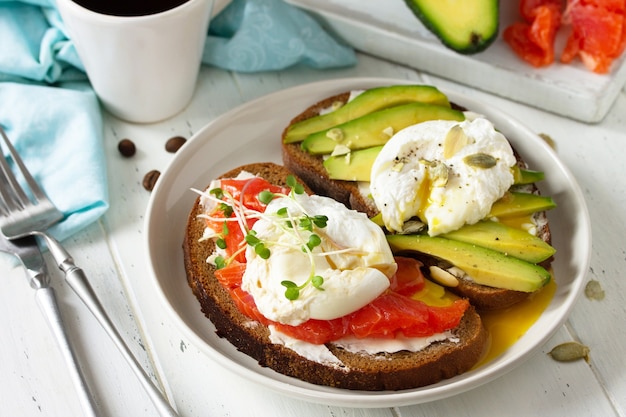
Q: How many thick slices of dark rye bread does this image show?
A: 2